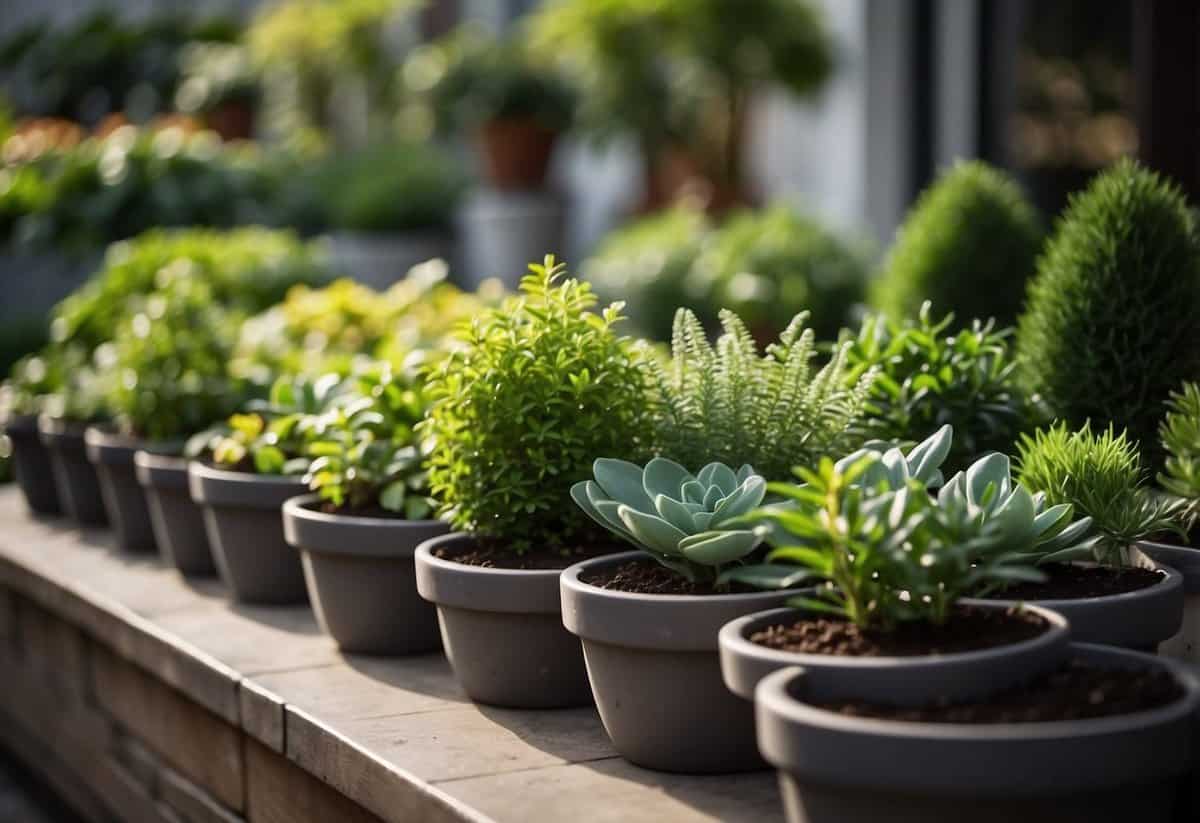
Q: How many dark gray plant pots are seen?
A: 12